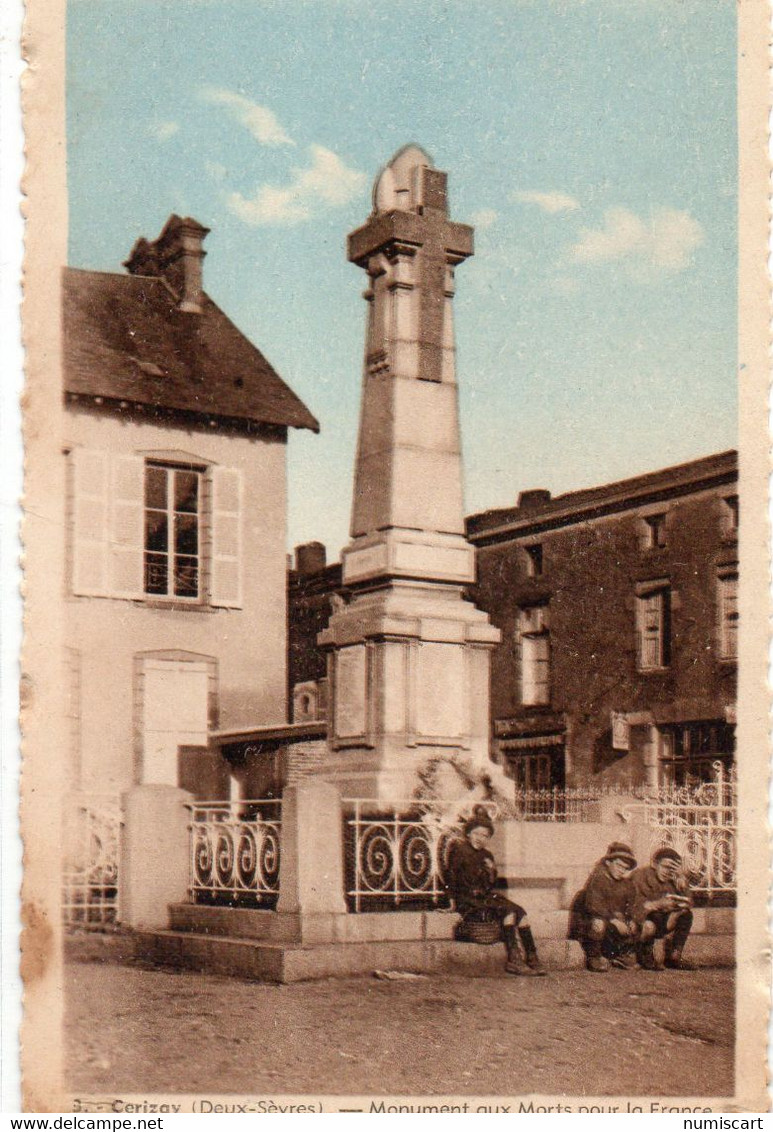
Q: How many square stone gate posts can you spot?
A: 2